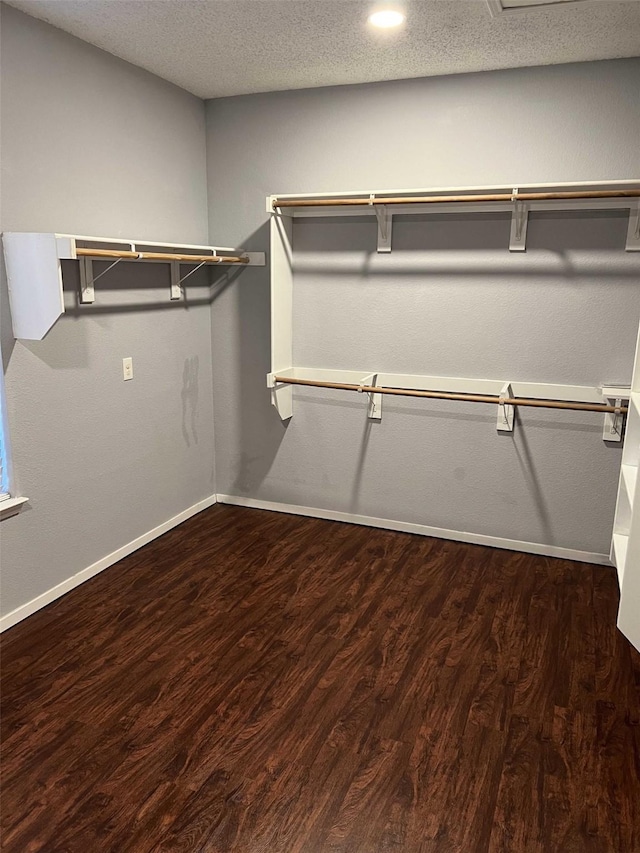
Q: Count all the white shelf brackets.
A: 8